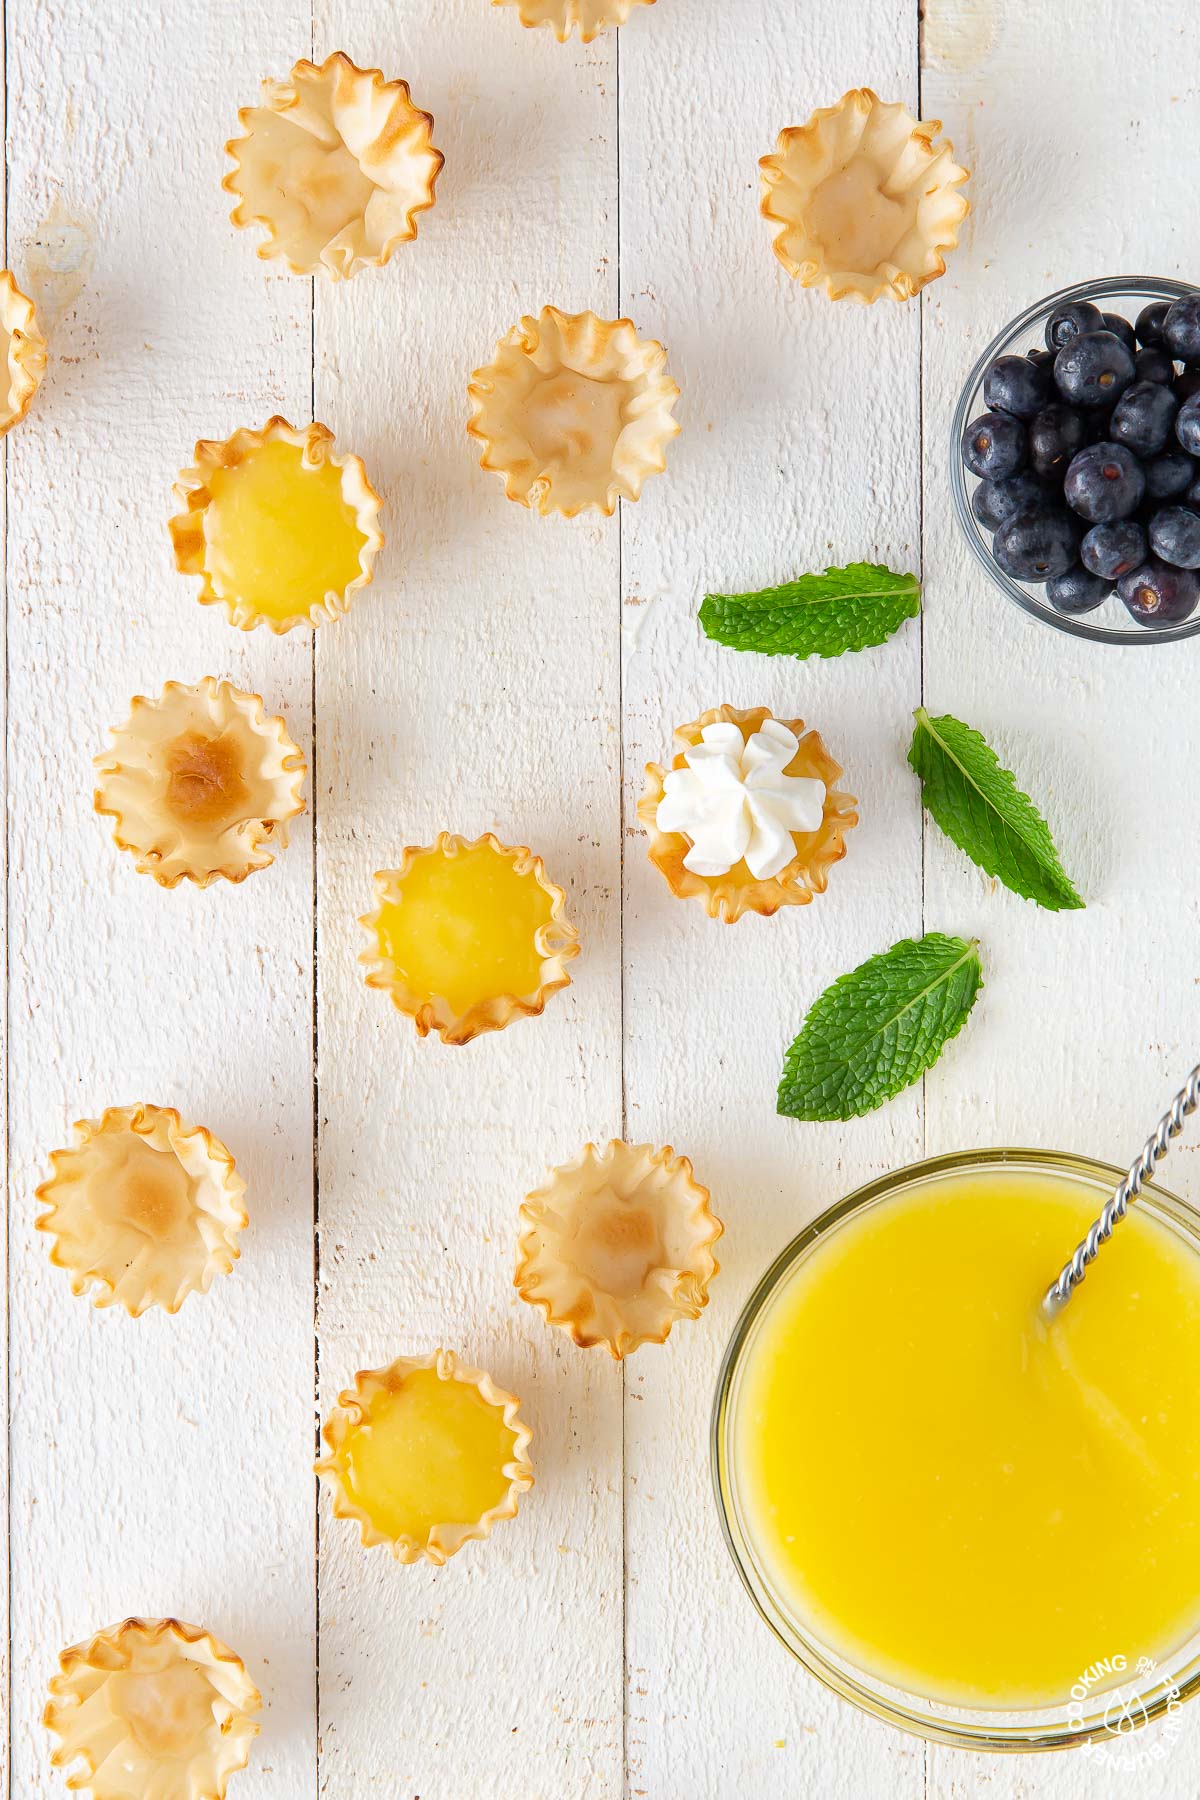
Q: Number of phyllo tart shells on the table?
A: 13